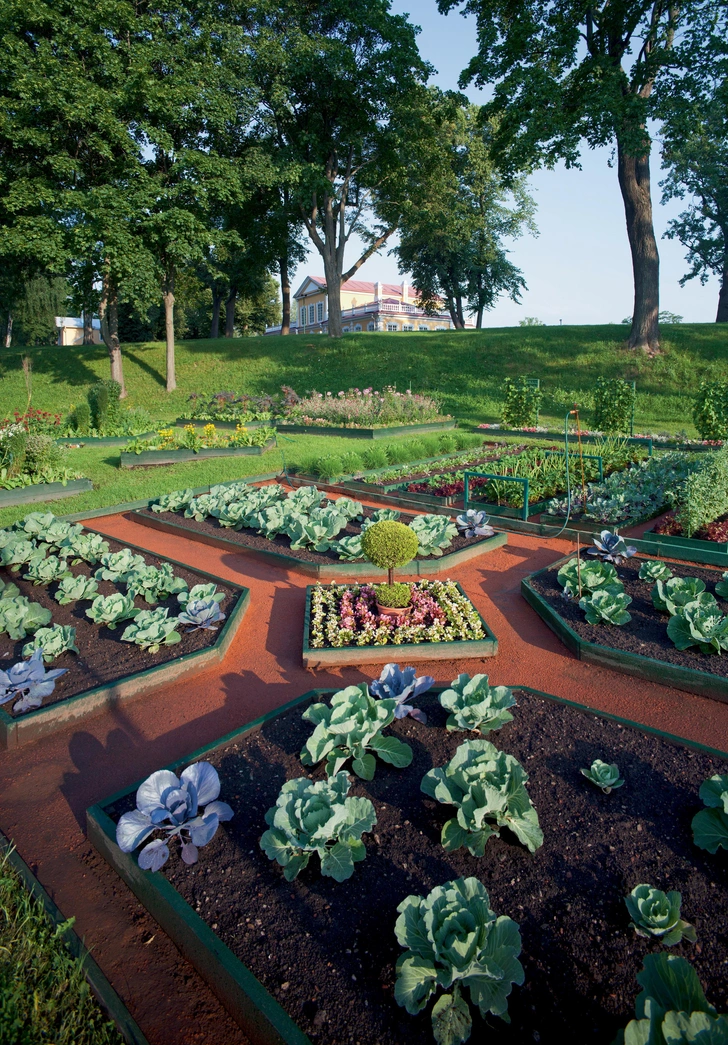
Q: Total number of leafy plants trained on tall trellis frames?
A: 3